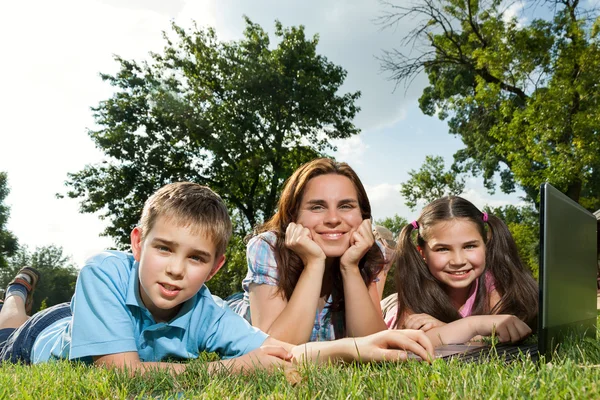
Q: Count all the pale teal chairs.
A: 0